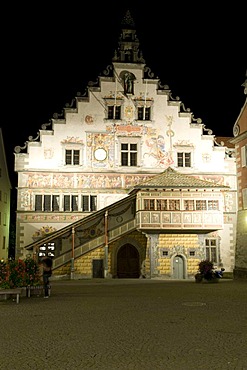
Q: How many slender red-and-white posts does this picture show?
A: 2